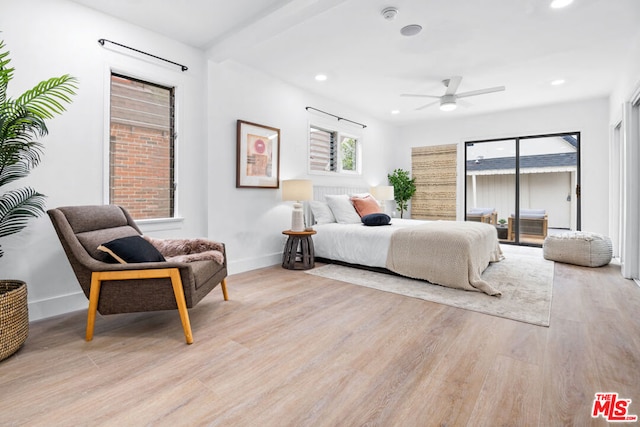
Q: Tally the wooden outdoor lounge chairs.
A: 2